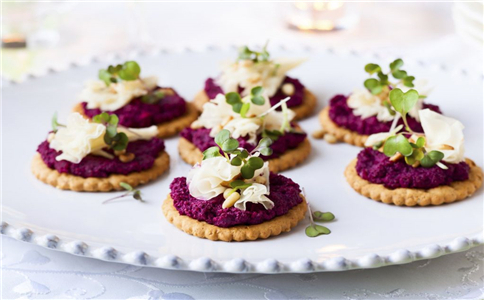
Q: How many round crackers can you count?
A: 7